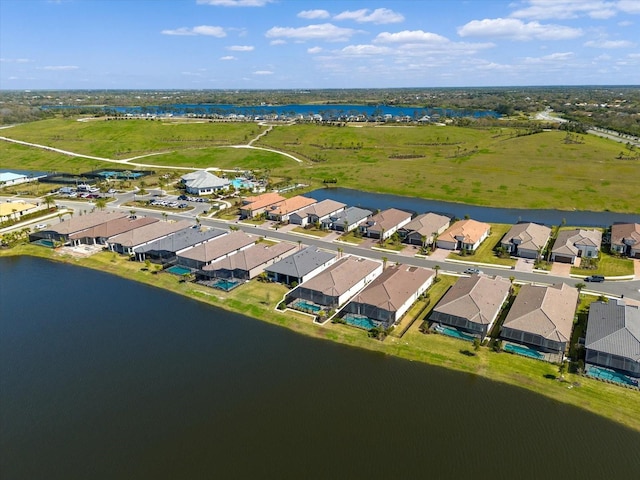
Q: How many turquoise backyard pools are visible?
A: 8